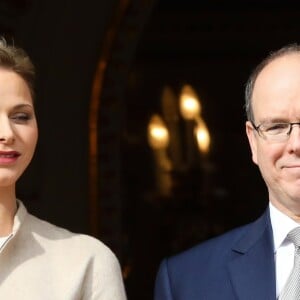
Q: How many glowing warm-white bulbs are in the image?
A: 3